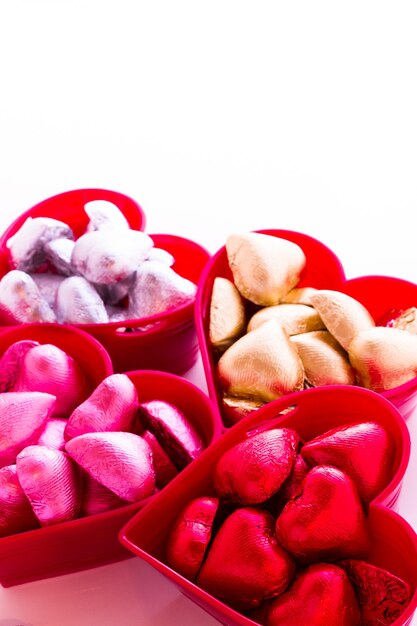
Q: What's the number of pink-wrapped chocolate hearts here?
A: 11